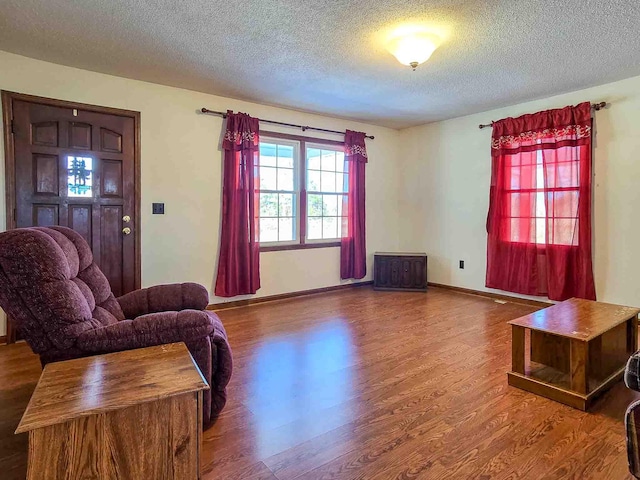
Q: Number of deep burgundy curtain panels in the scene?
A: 4